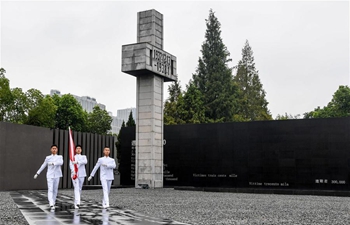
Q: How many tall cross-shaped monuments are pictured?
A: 1